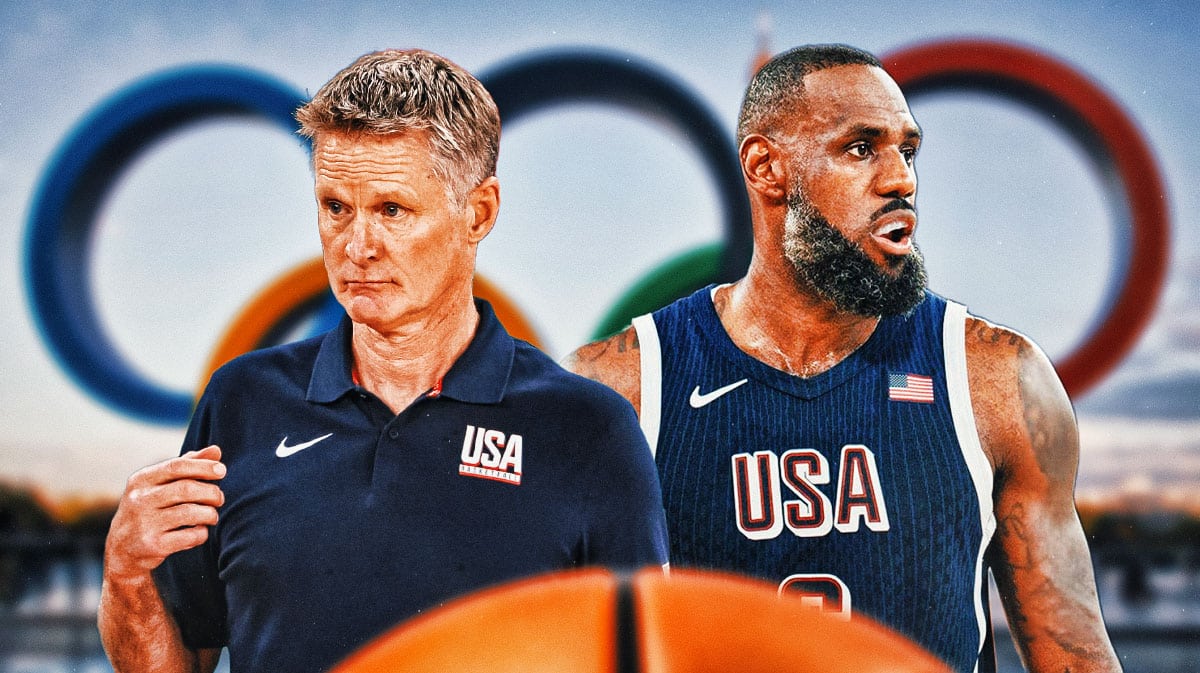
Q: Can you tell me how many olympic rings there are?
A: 5